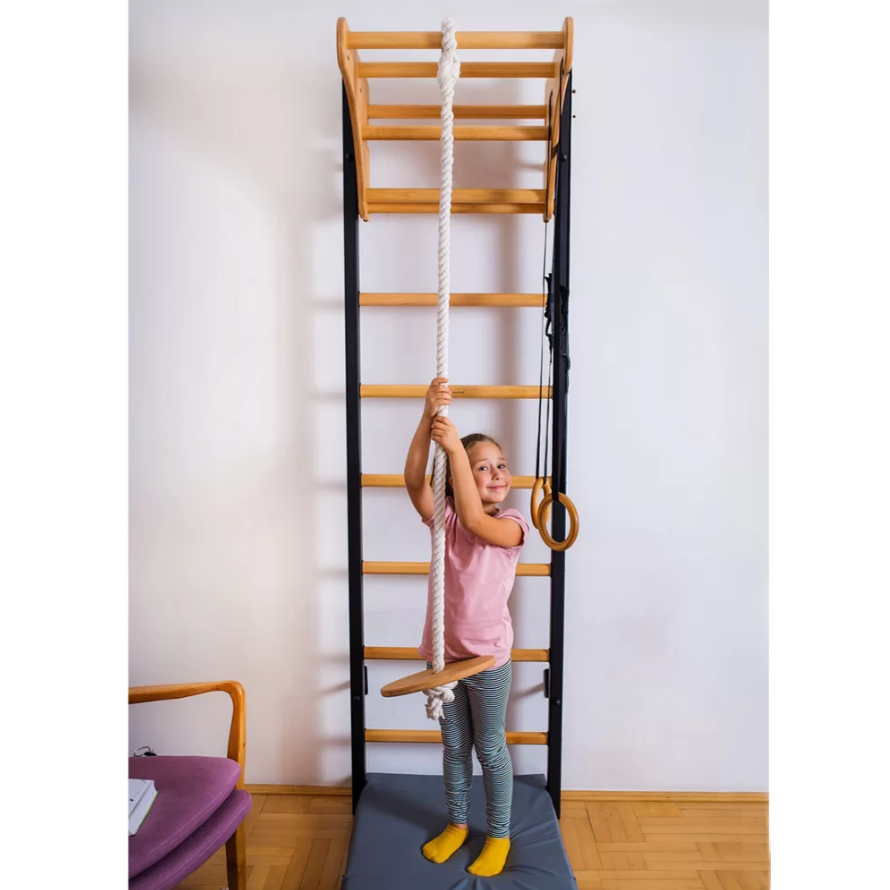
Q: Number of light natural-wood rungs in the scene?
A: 12